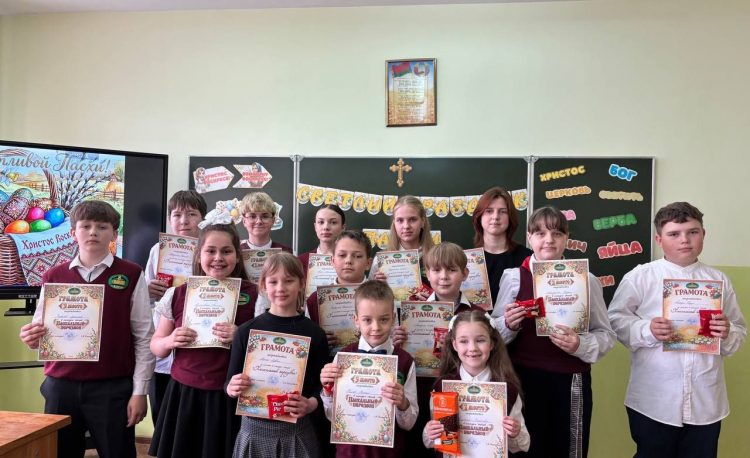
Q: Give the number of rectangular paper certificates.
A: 14